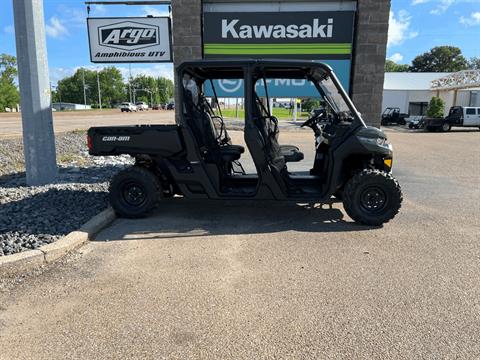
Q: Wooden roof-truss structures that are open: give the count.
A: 1